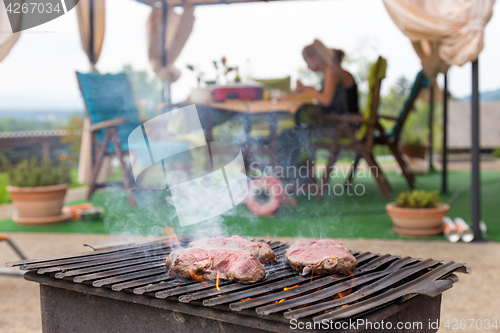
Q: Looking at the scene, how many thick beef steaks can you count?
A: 3